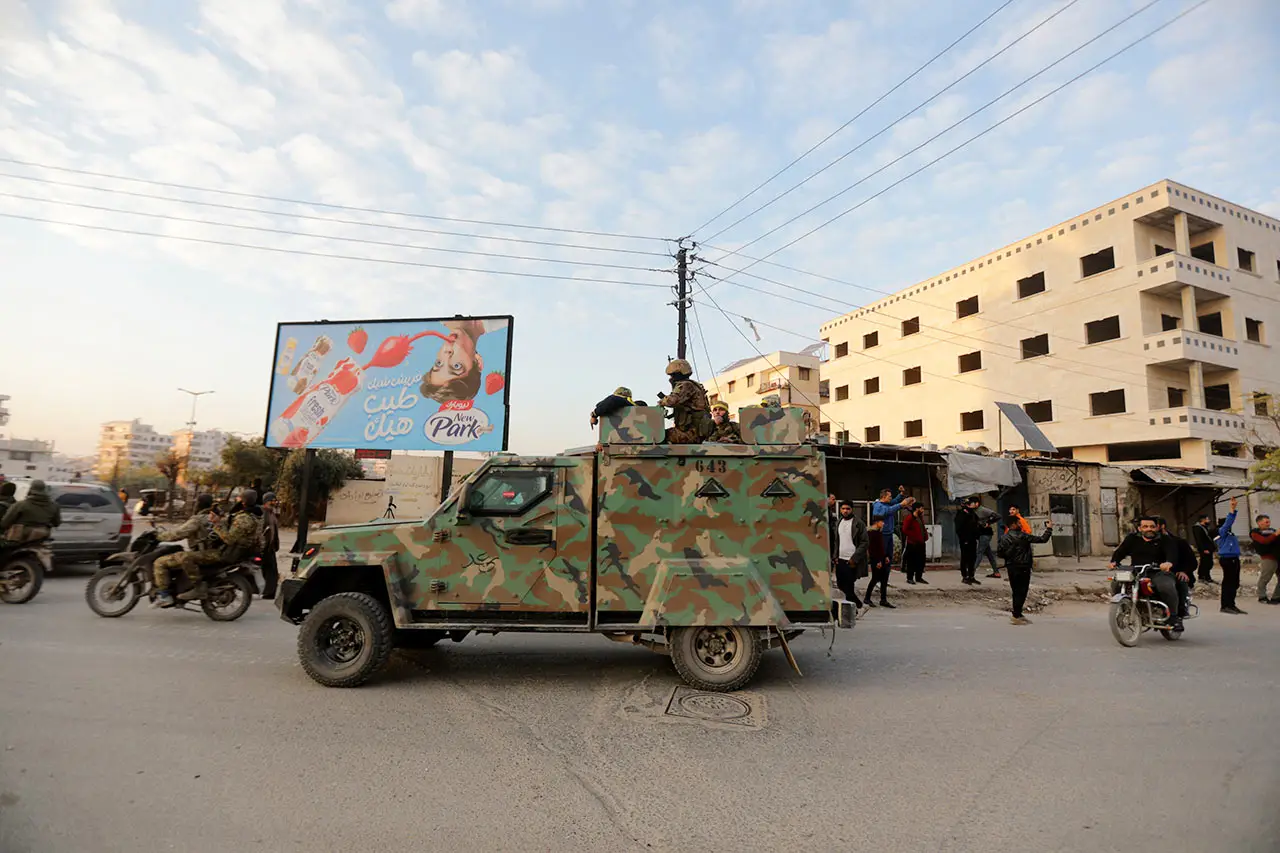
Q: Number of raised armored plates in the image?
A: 2